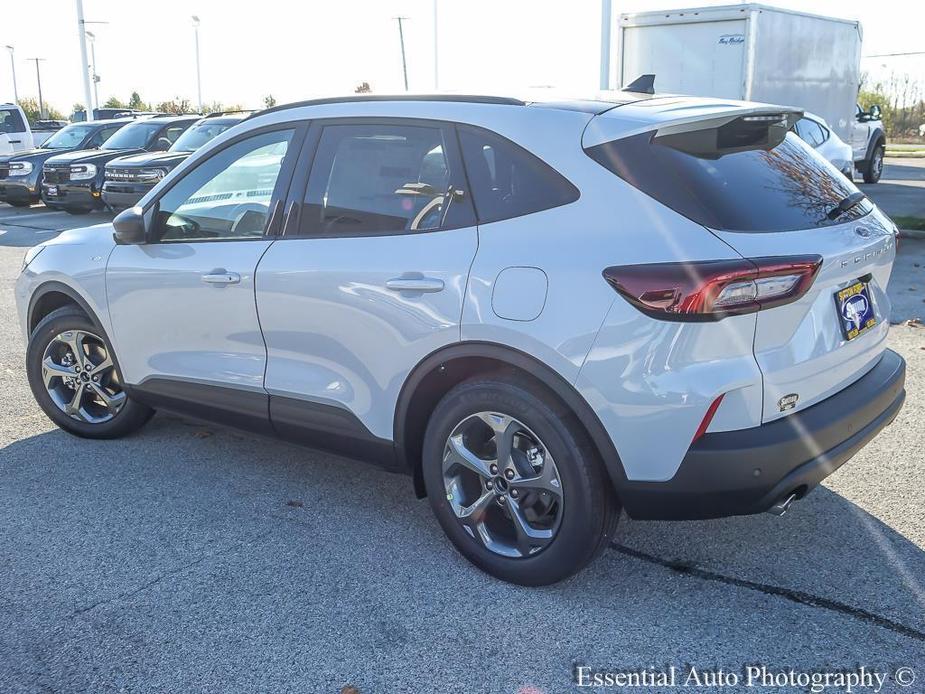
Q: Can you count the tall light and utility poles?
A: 8